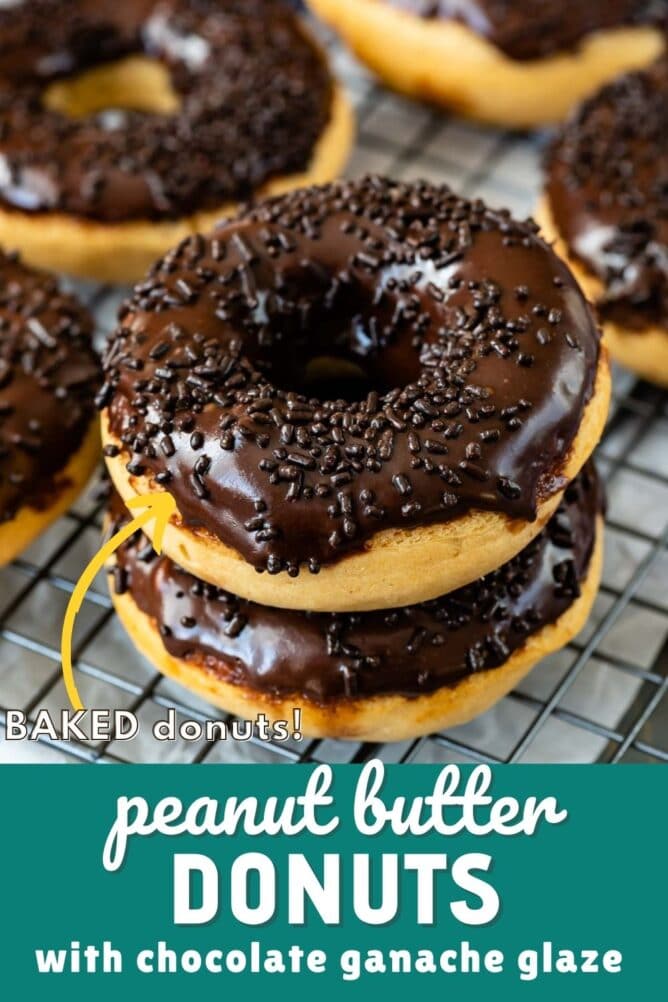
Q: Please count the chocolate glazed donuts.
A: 6